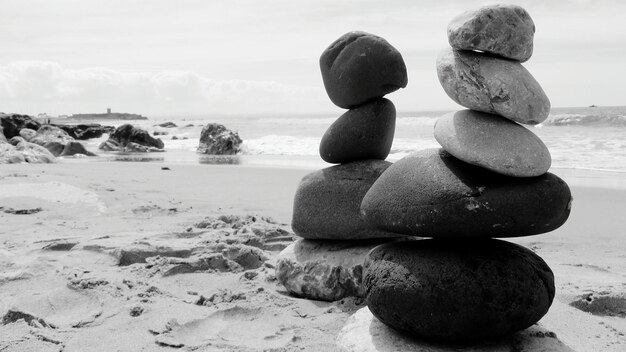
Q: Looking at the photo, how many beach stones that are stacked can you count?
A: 10